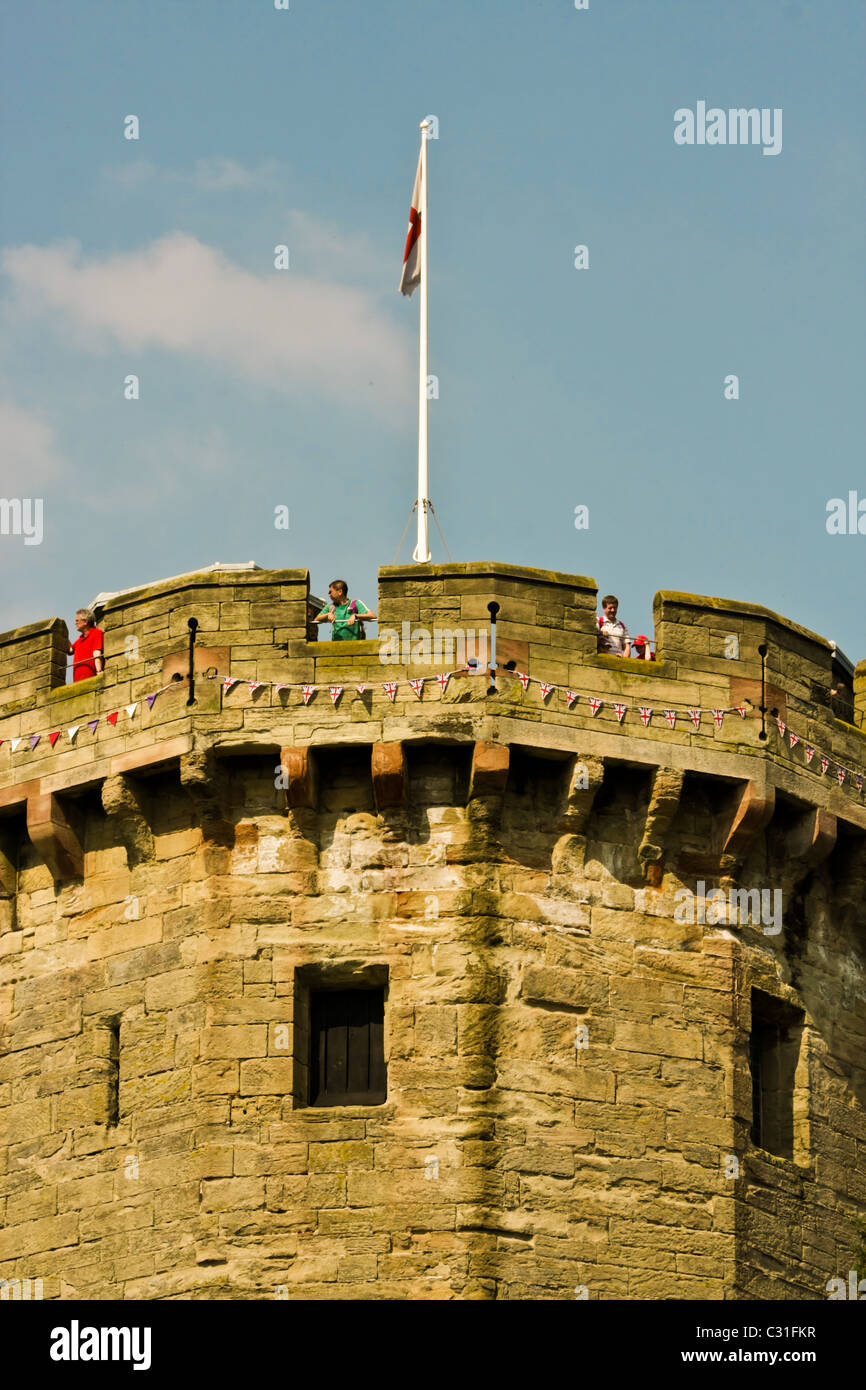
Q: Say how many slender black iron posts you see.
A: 3